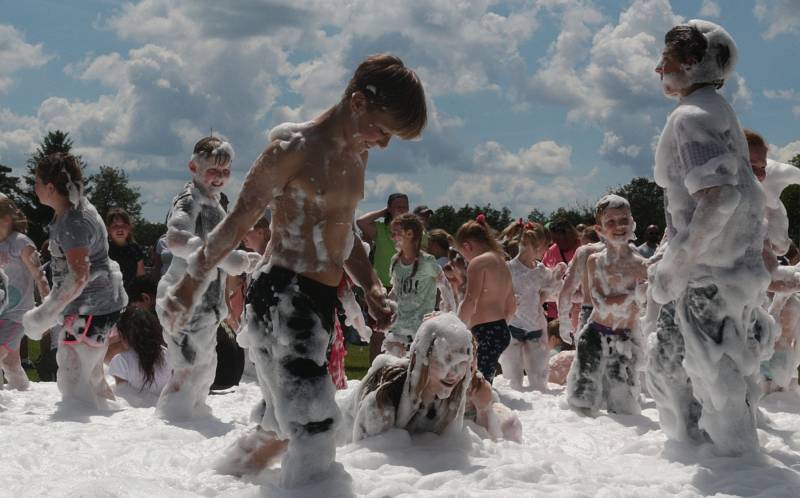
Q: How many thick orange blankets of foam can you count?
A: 0